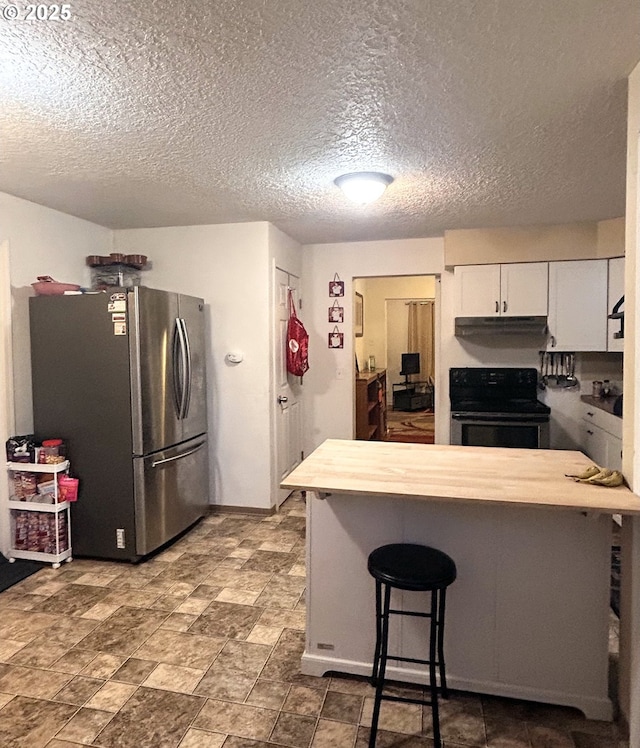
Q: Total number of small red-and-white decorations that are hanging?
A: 3